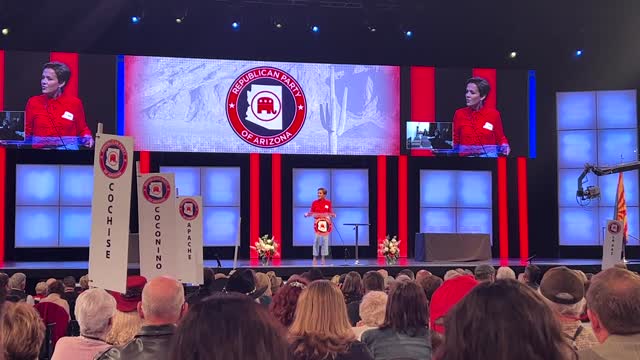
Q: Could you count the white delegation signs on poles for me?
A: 4